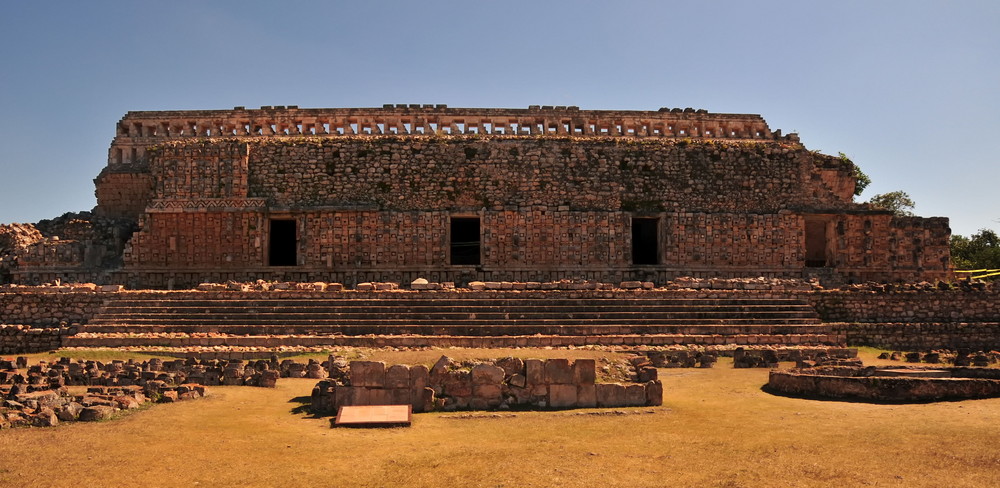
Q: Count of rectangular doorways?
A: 4